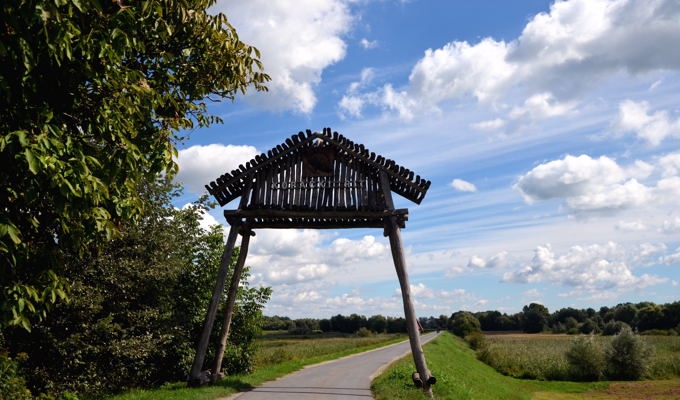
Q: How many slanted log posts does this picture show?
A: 3